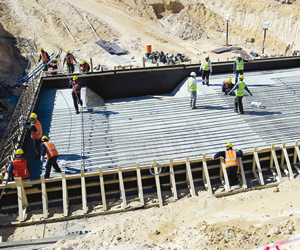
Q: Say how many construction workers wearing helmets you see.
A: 14